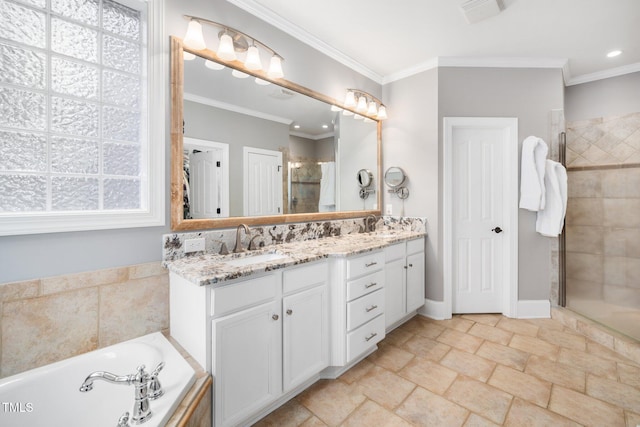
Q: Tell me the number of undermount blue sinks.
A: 0